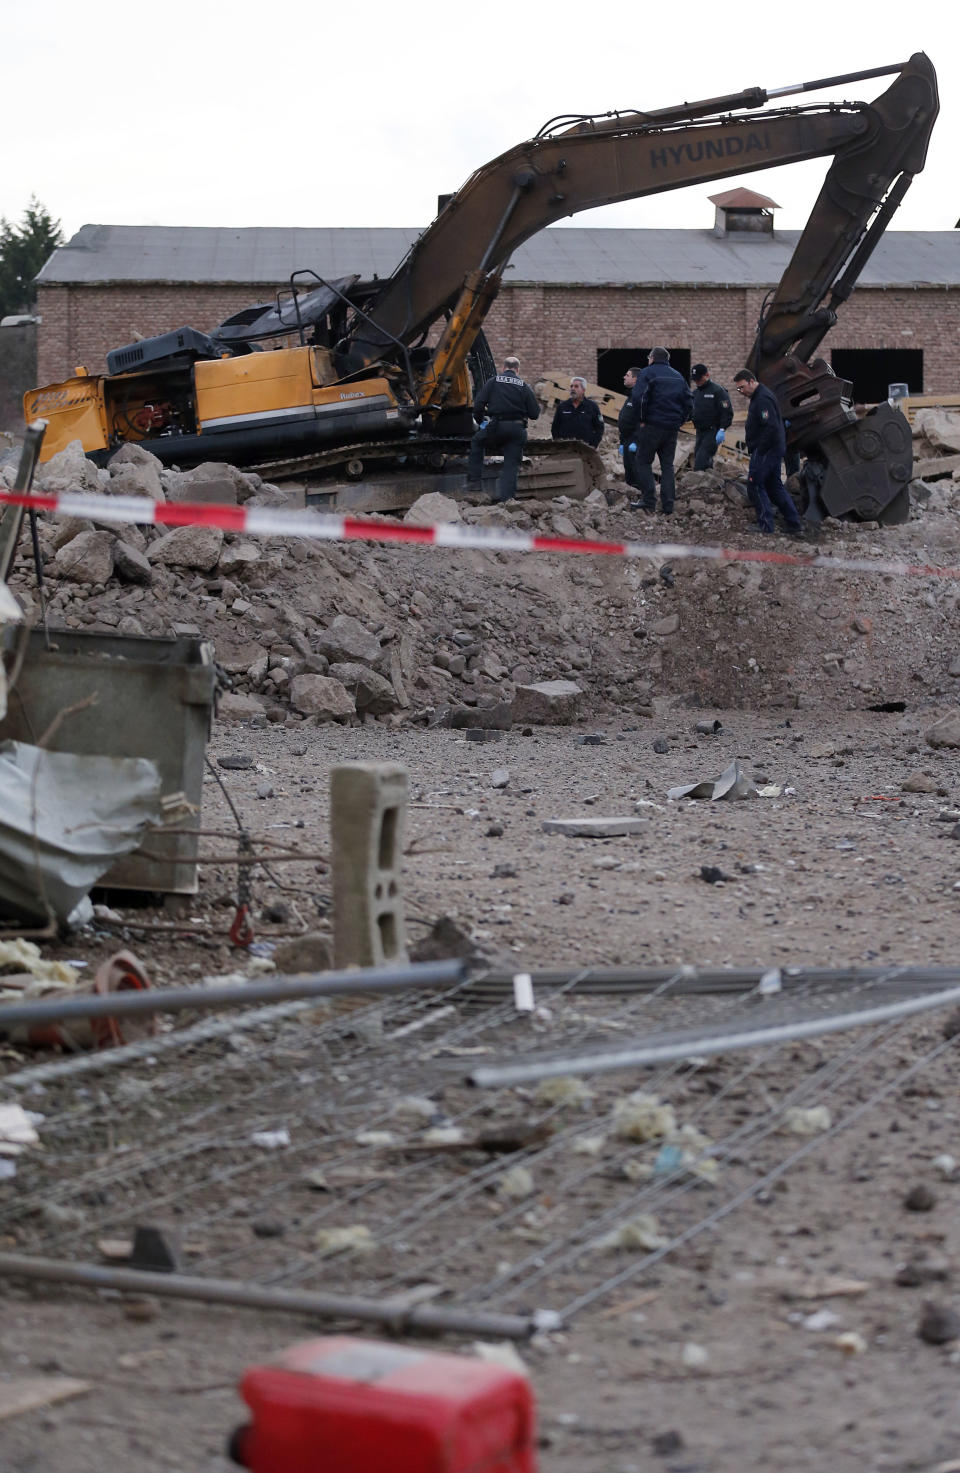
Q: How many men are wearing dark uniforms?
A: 6